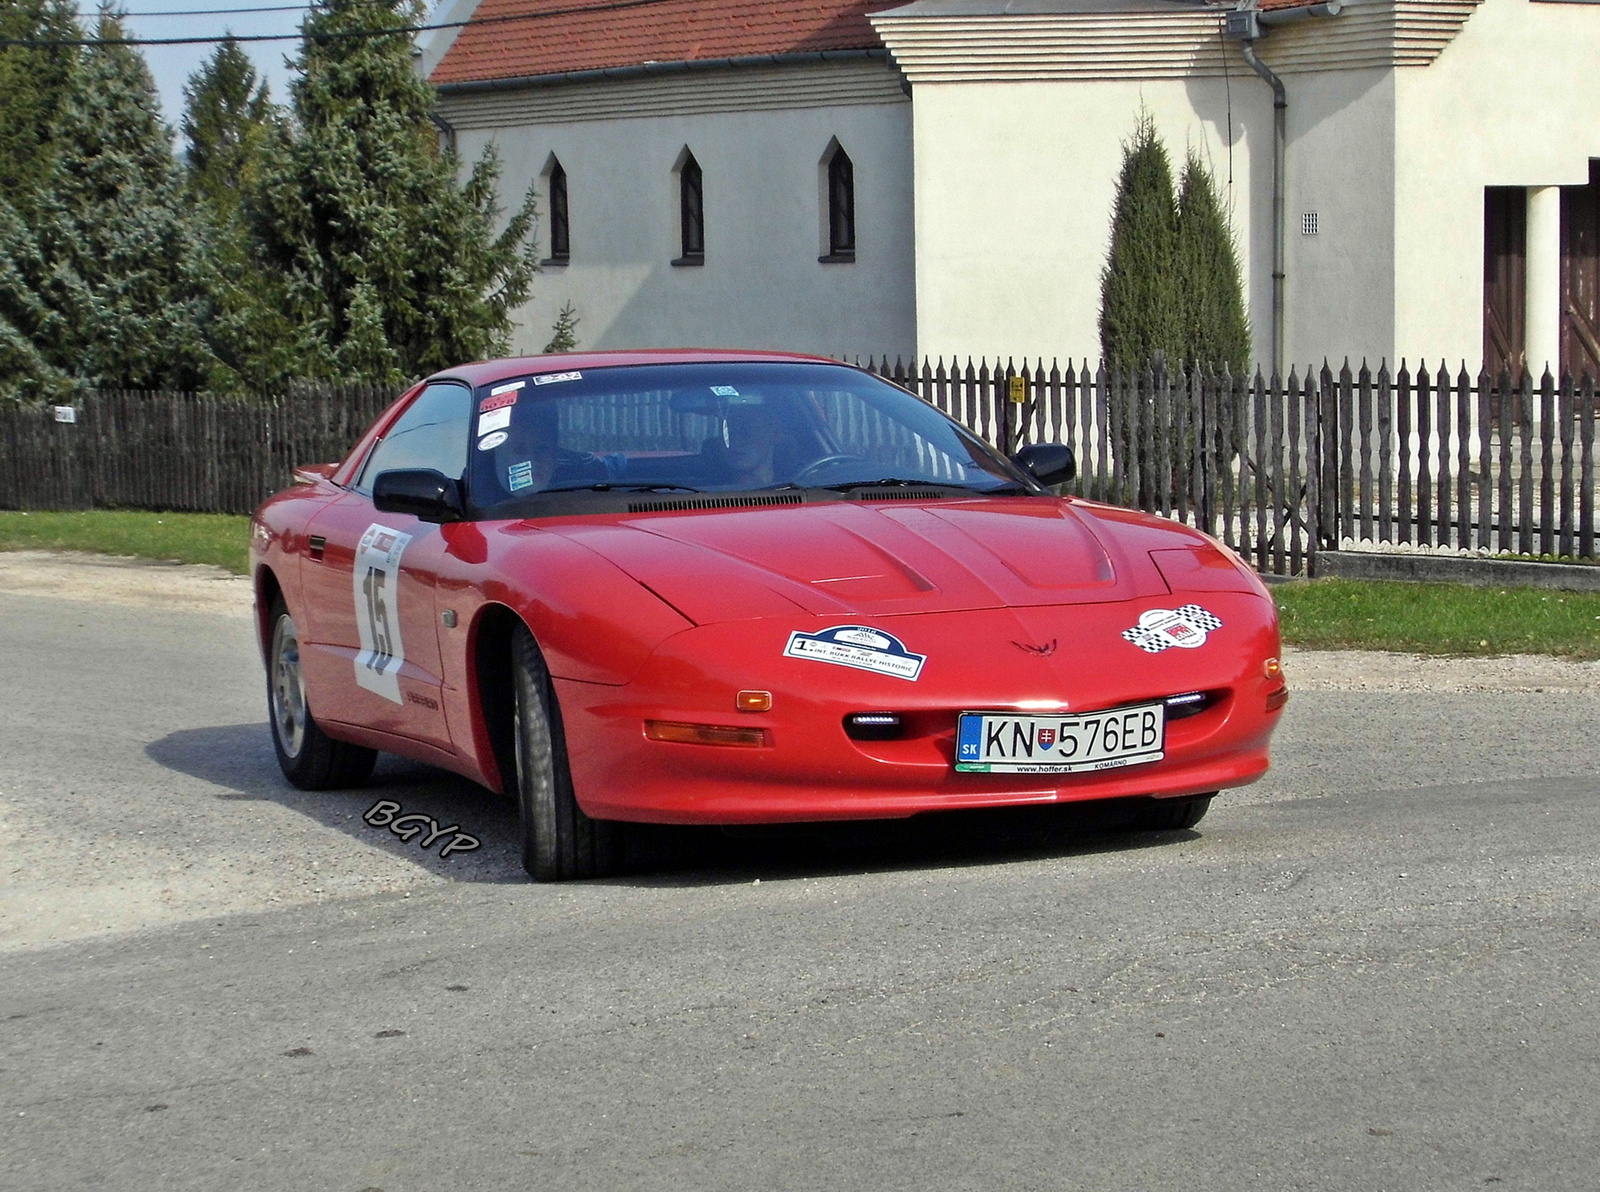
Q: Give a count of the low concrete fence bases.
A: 1